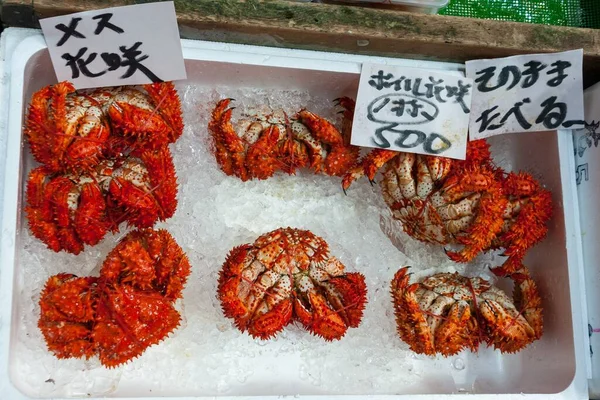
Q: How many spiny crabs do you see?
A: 7